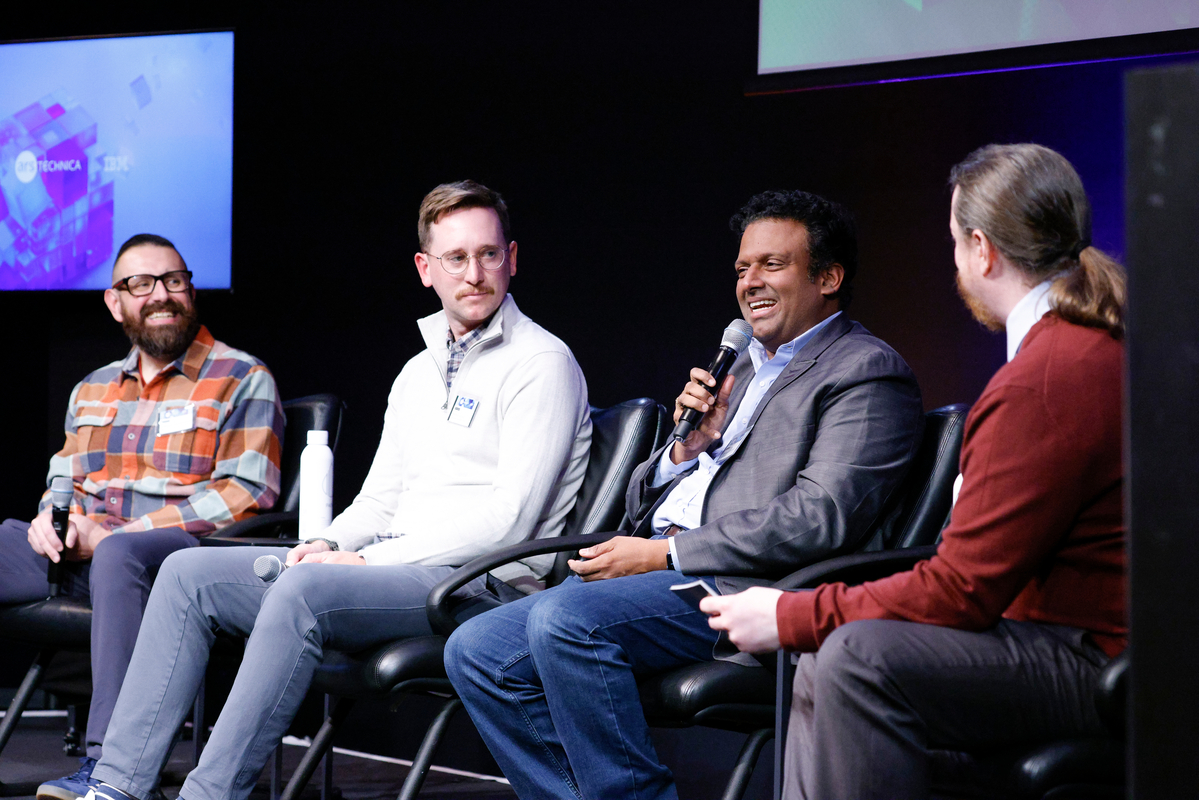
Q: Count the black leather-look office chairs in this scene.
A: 4